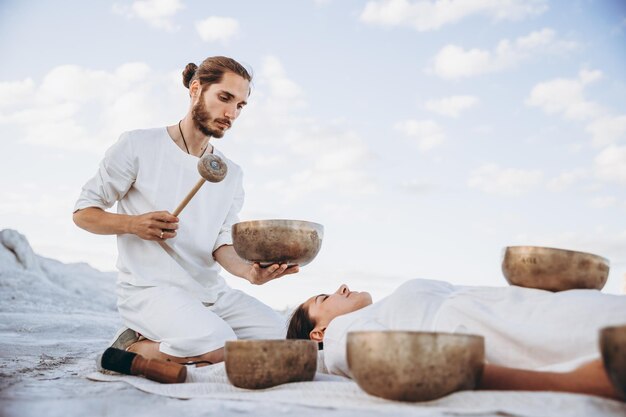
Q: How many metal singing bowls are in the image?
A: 5